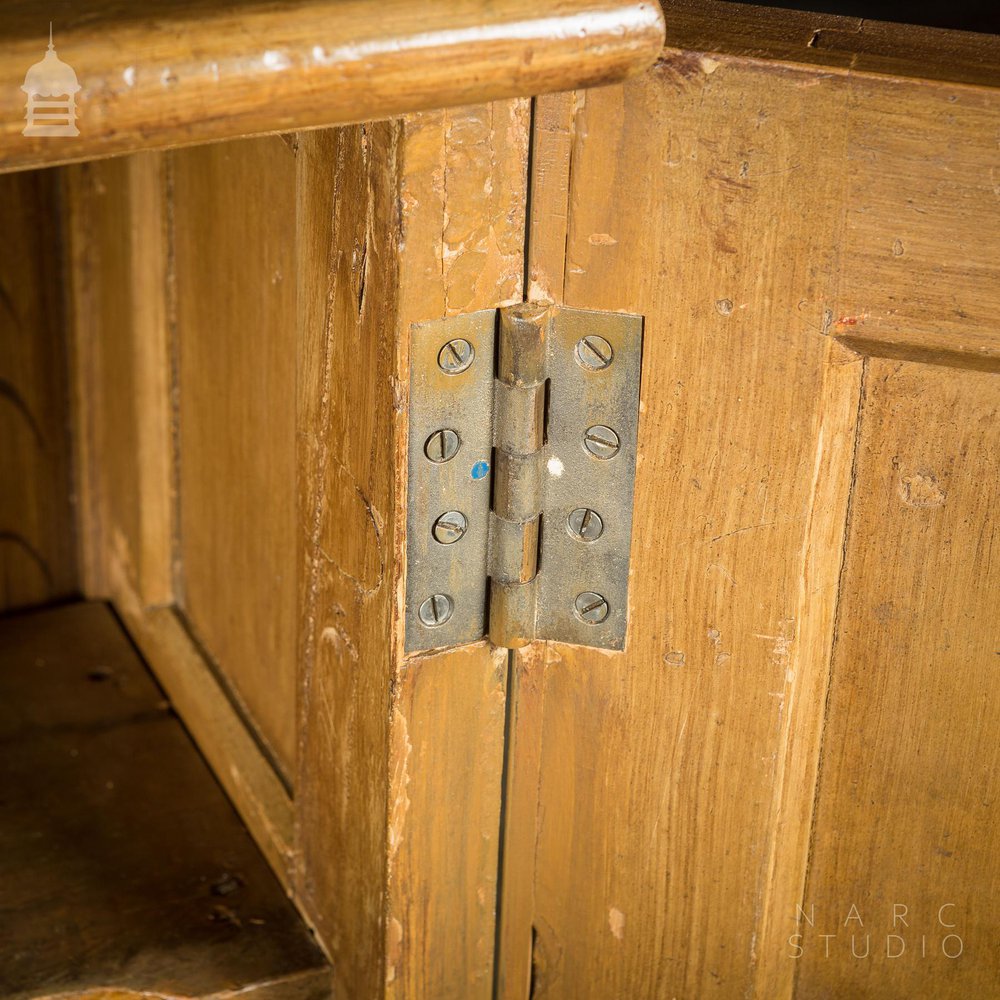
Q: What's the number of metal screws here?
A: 8